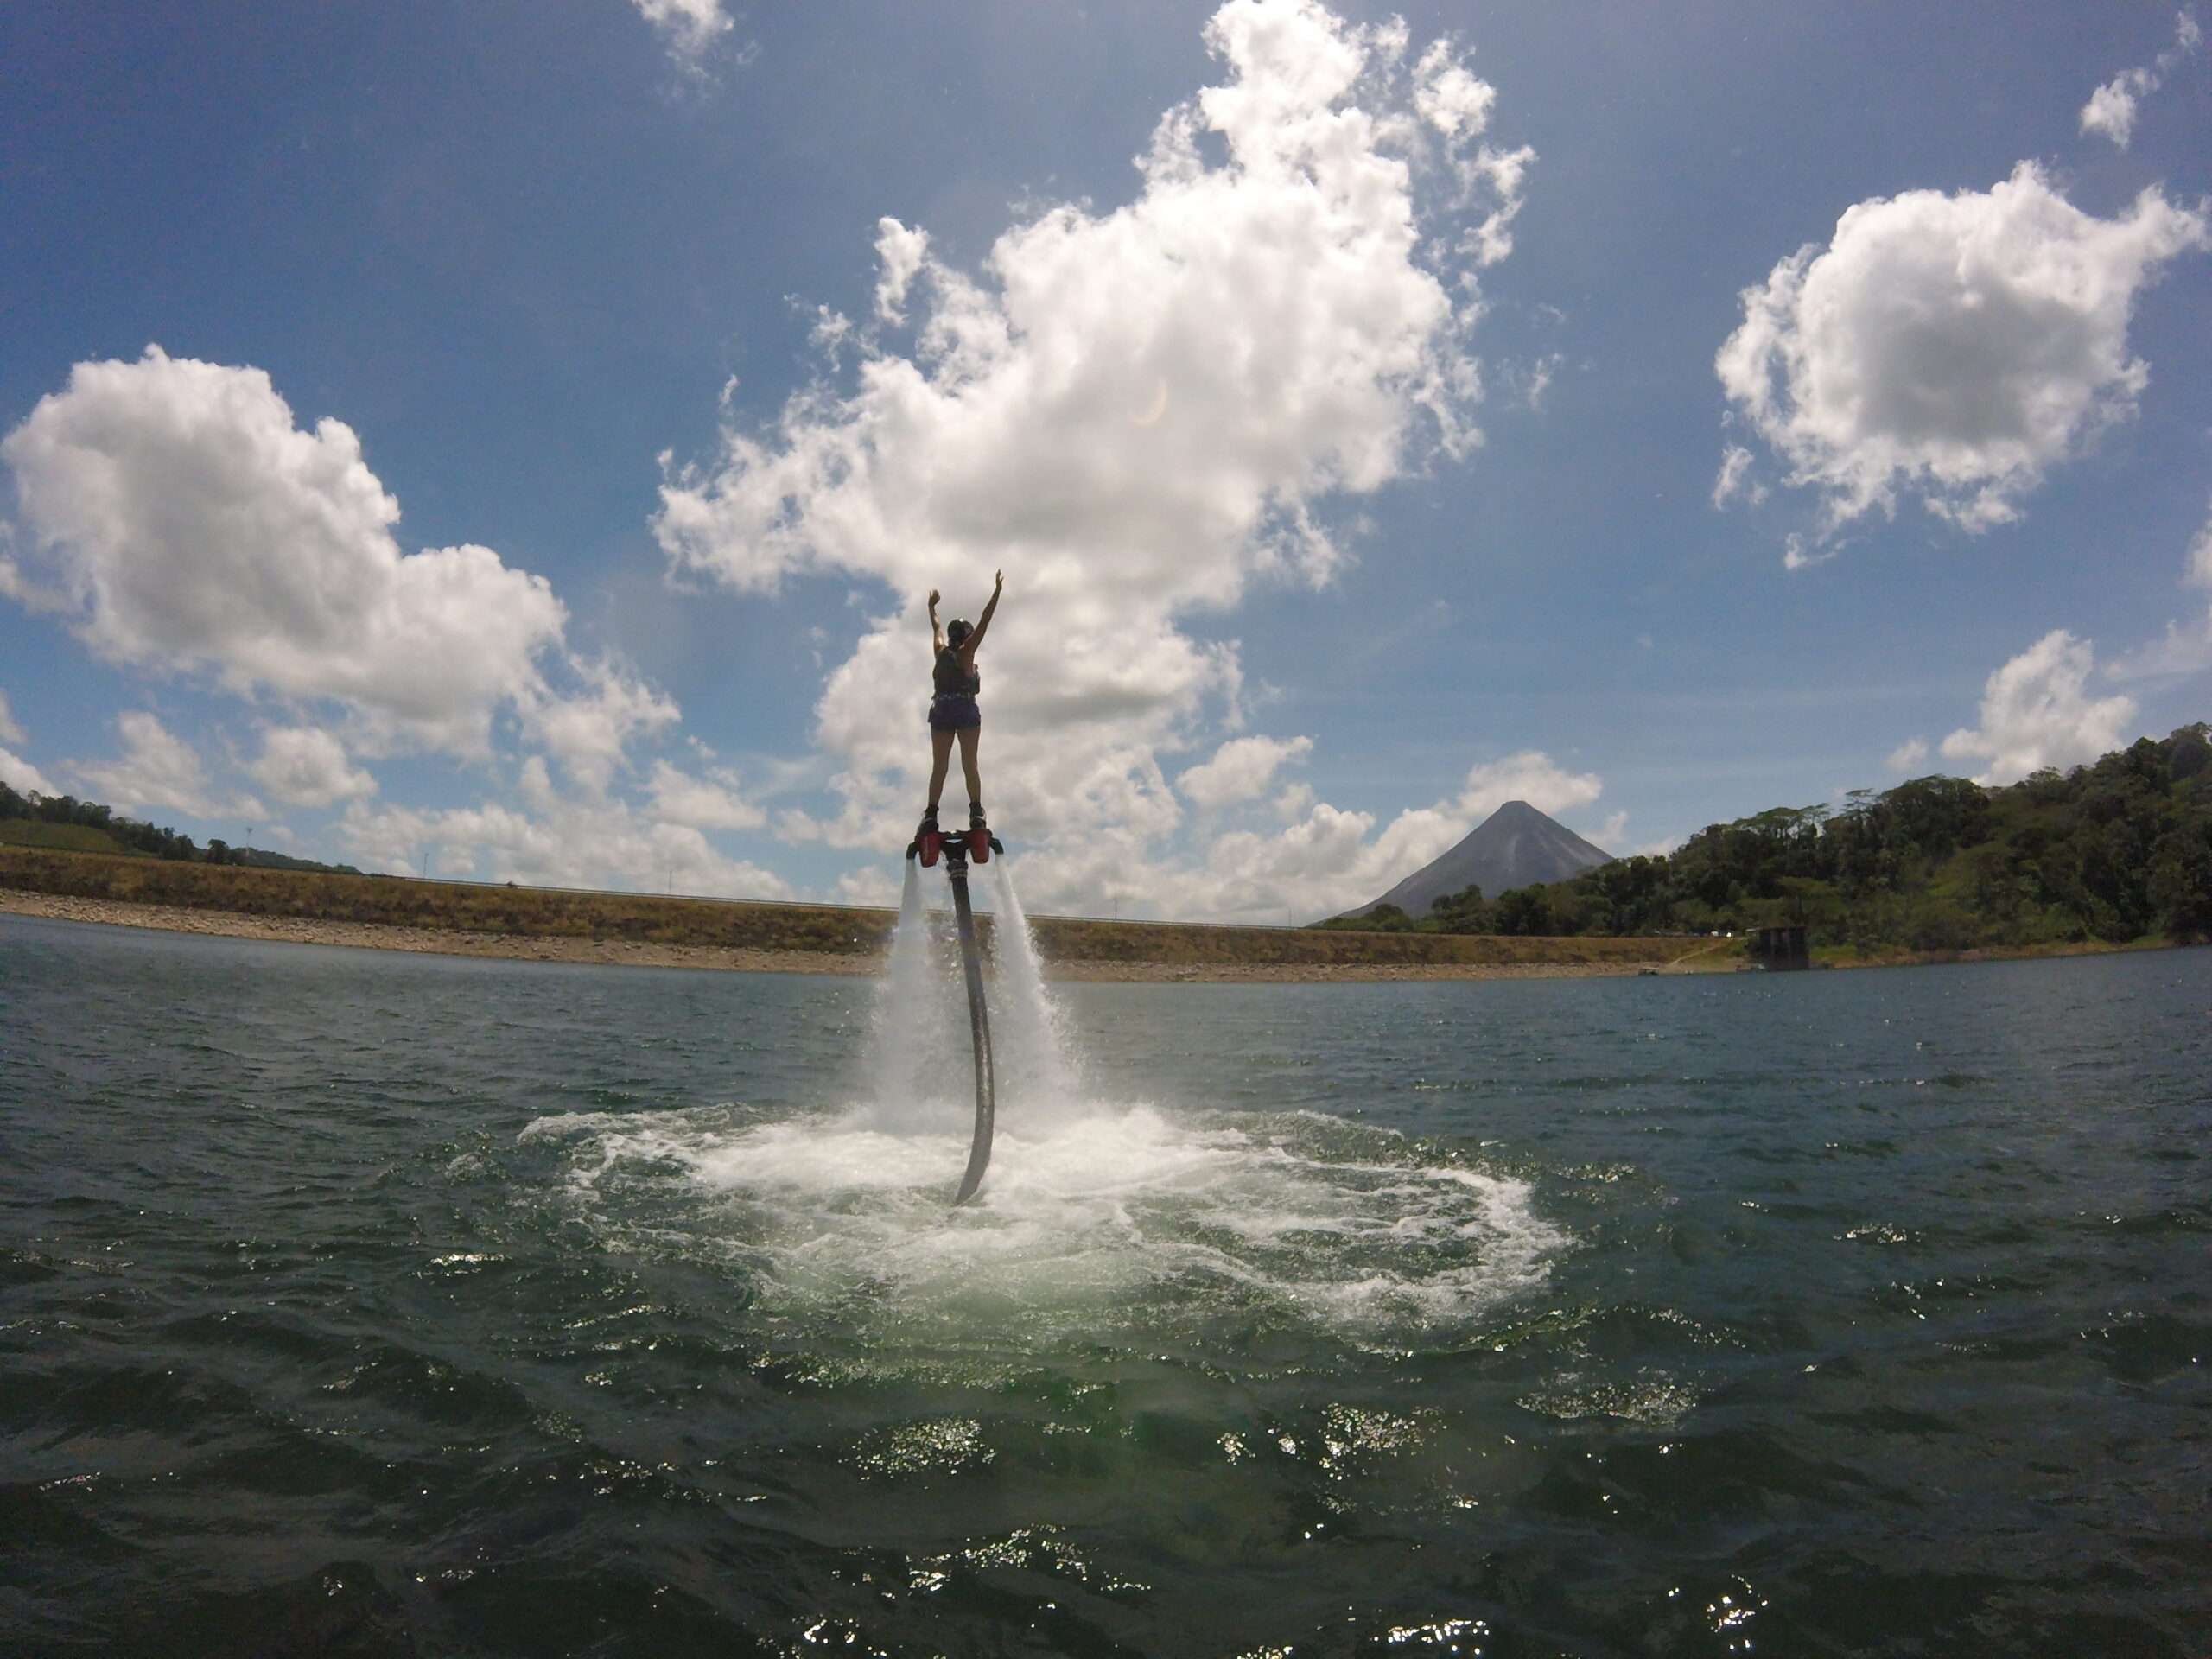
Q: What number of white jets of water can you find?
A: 2